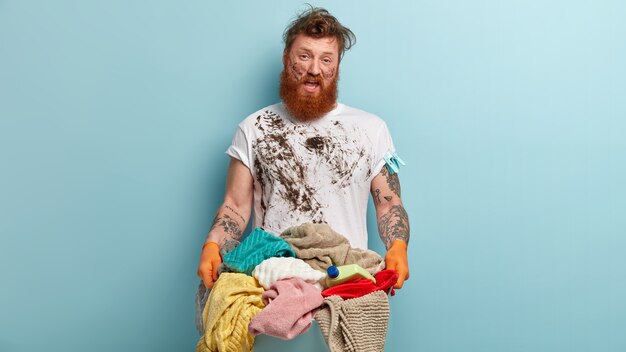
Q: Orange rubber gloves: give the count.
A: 2